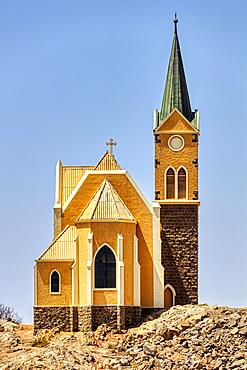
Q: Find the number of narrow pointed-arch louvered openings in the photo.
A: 2